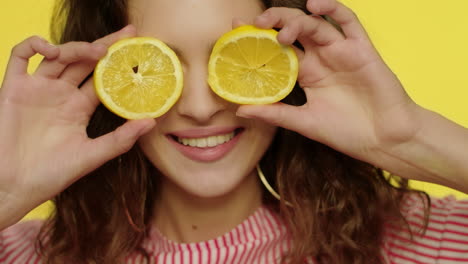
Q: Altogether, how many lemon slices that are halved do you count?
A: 2